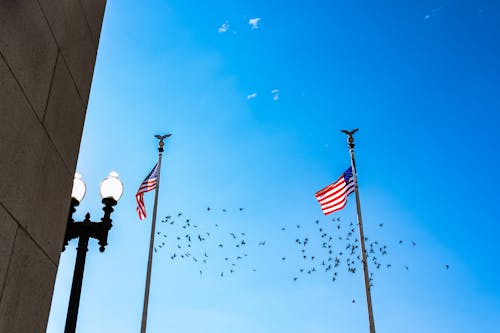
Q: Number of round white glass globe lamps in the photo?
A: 2